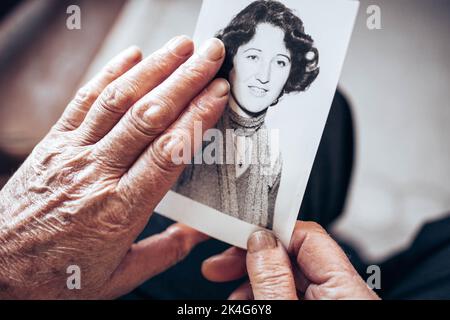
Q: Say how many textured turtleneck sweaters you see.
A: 1